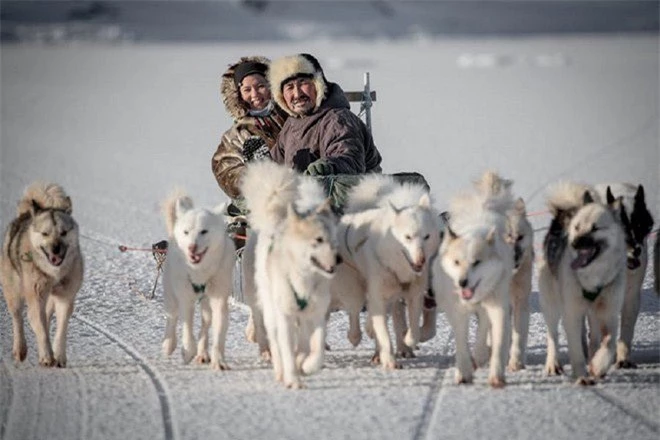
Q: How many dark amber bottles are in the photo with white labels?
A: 0